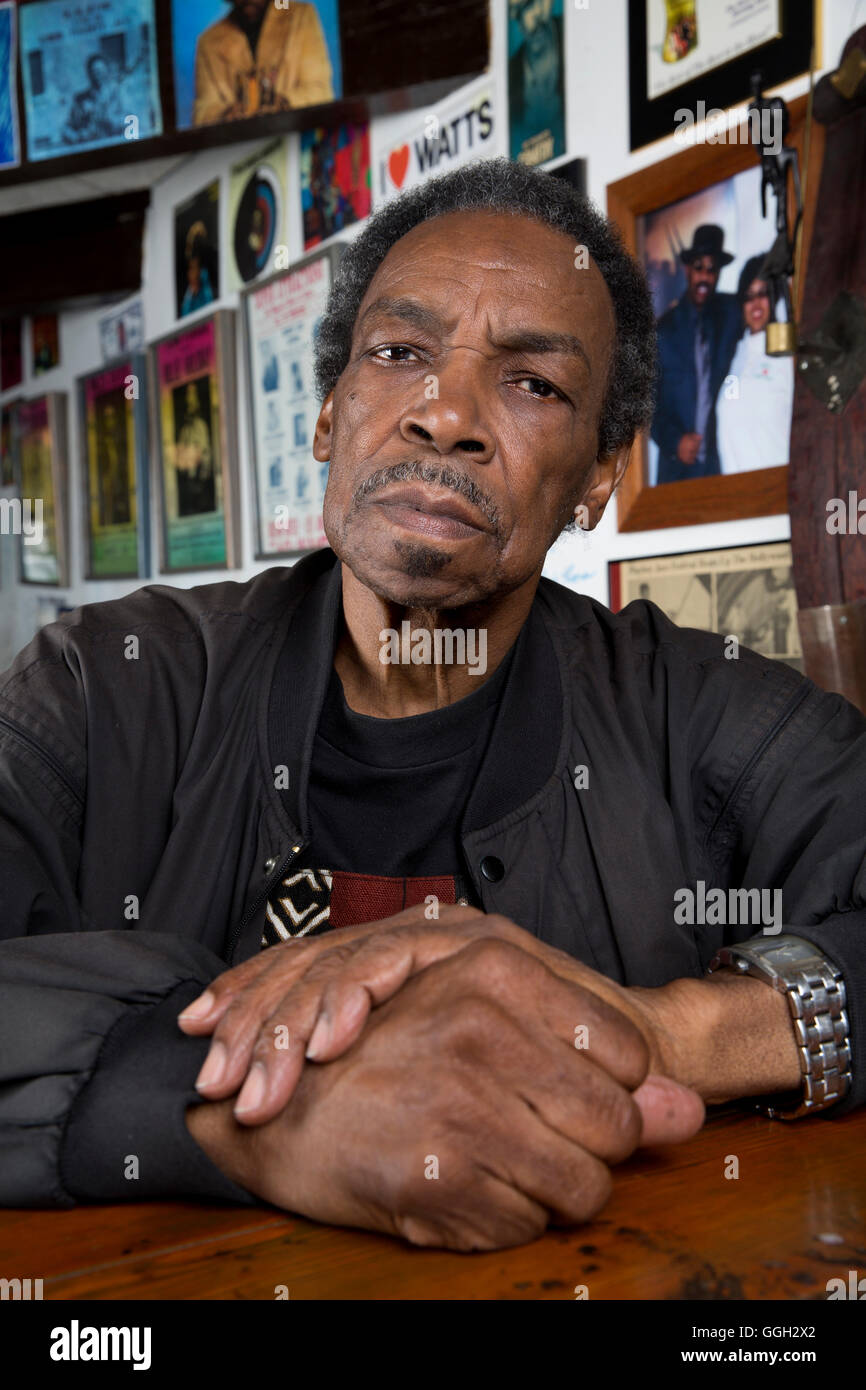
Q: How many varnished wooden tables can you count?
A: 1